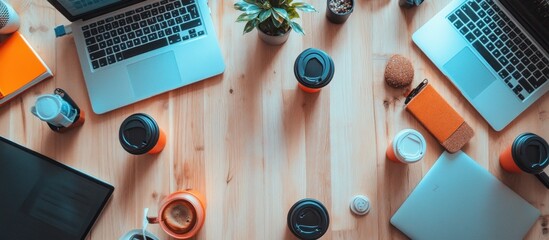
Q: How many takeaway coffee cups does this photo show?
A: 5